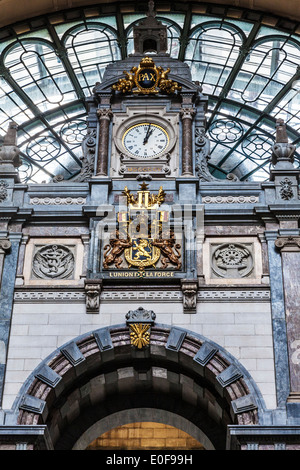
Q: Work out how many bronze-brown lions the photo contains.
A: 2